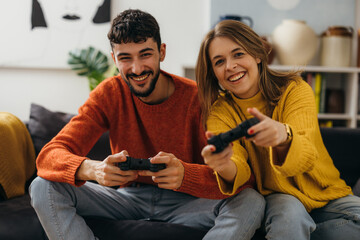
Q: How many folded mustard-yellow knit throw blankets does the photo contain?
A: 1